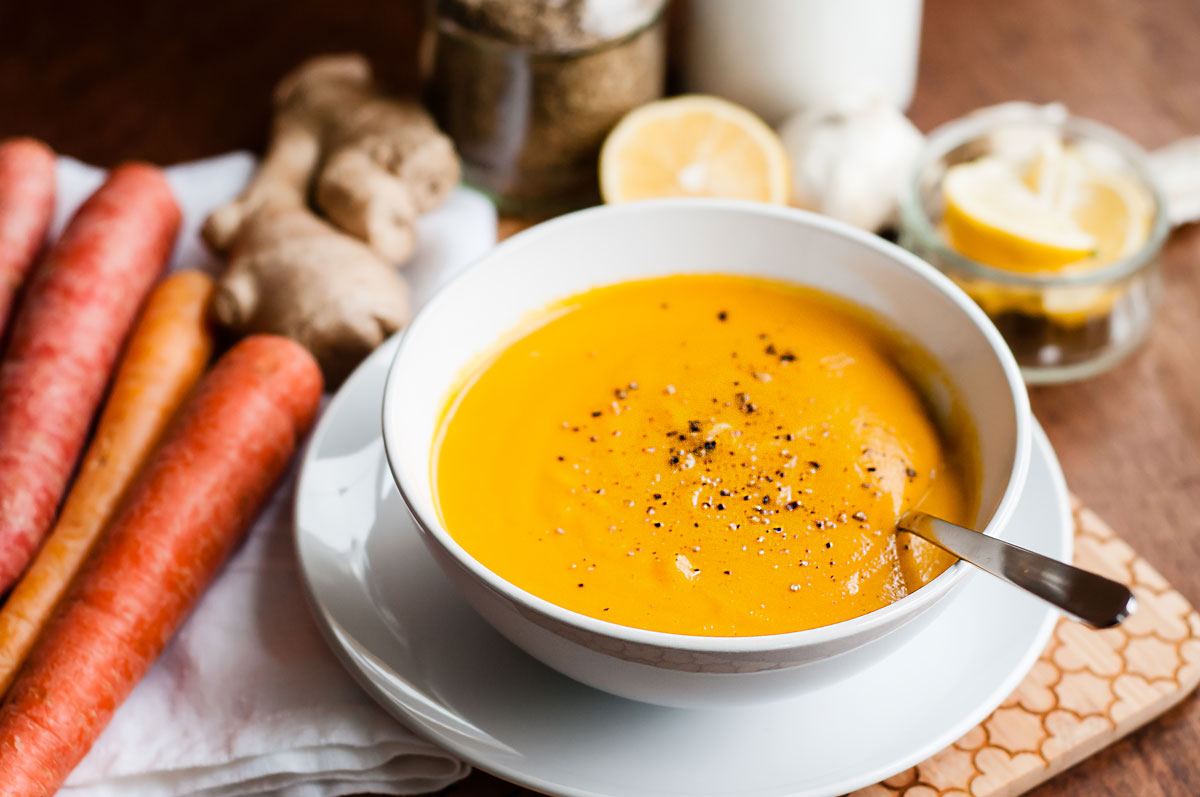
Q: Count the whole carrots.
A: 4